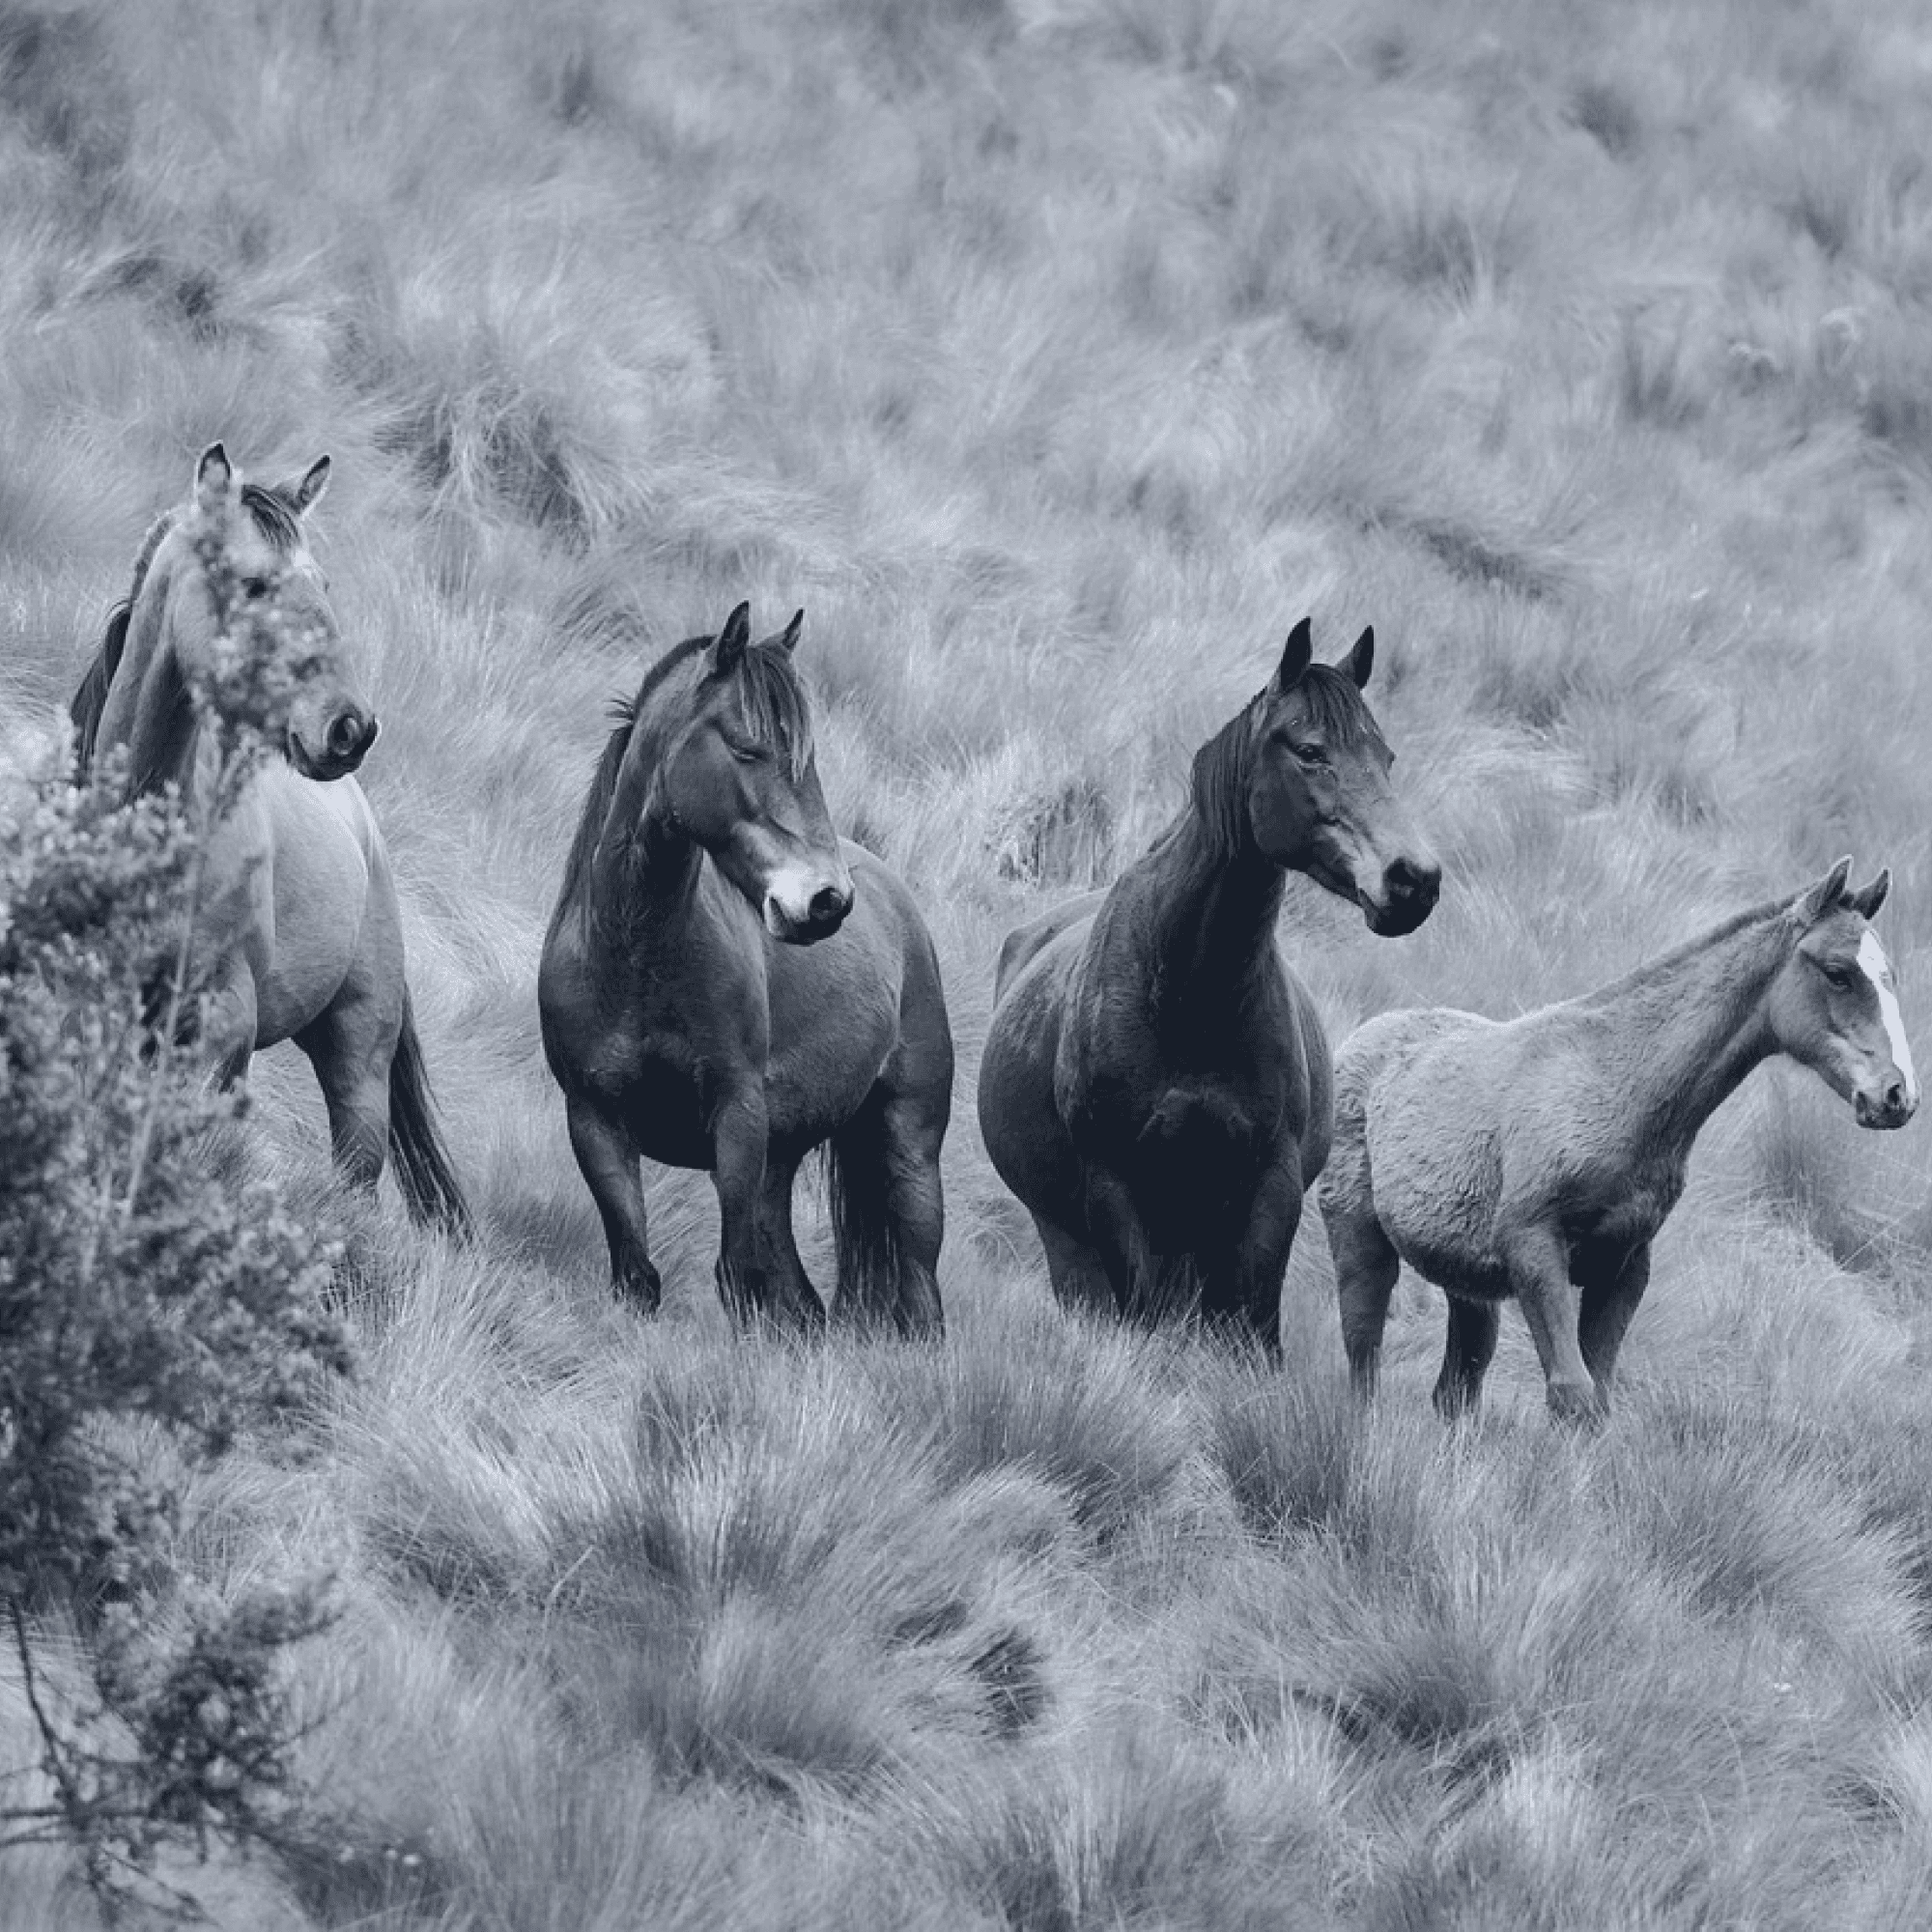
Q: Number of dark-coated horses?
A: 2